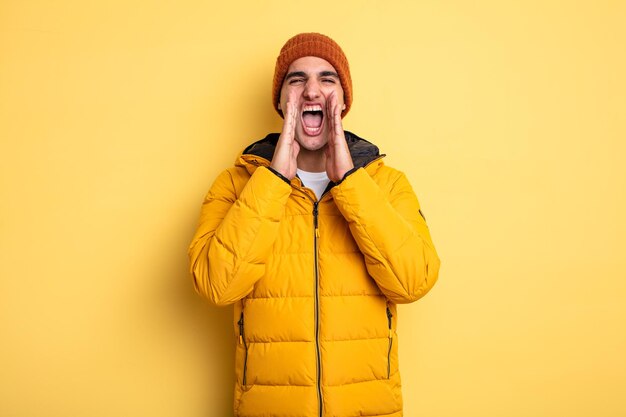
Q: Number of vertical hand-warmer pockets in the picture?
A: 2